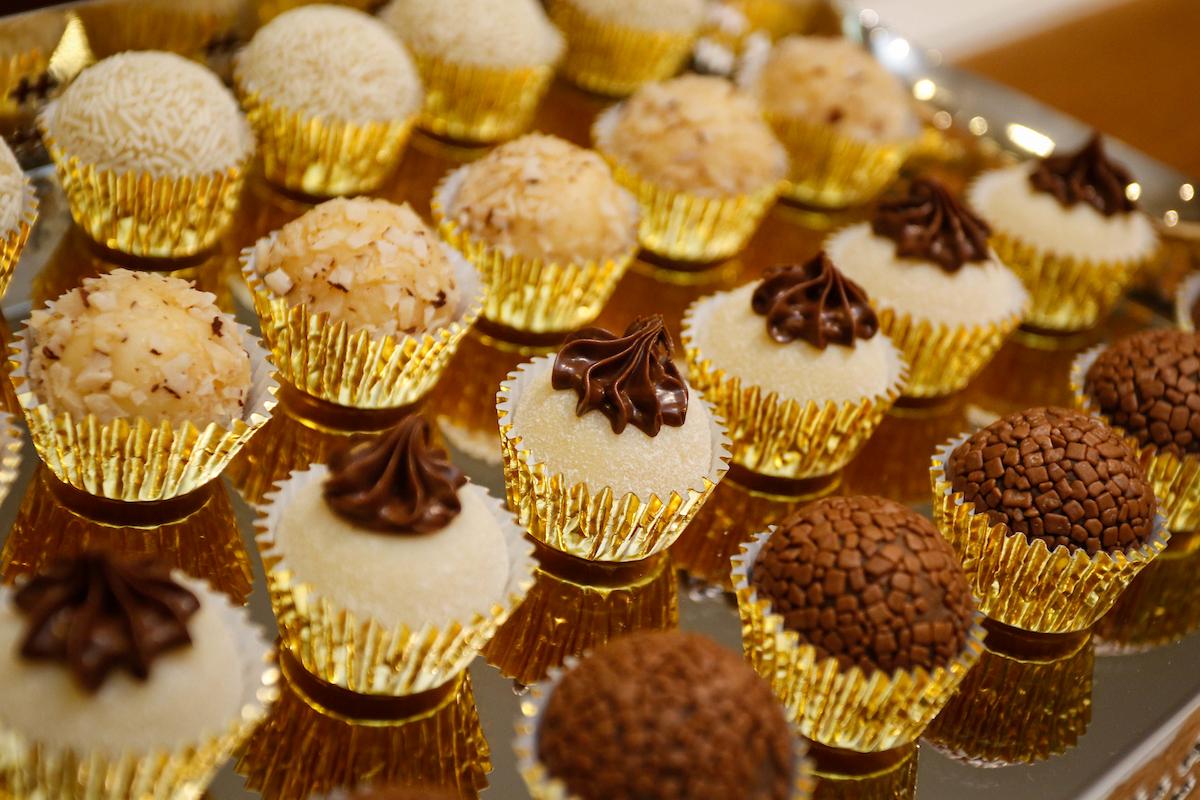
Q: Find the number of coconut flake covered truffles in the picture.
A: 5